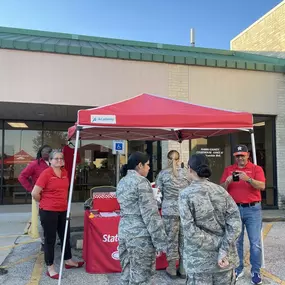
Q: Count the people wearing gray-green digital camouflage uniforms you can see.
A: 3